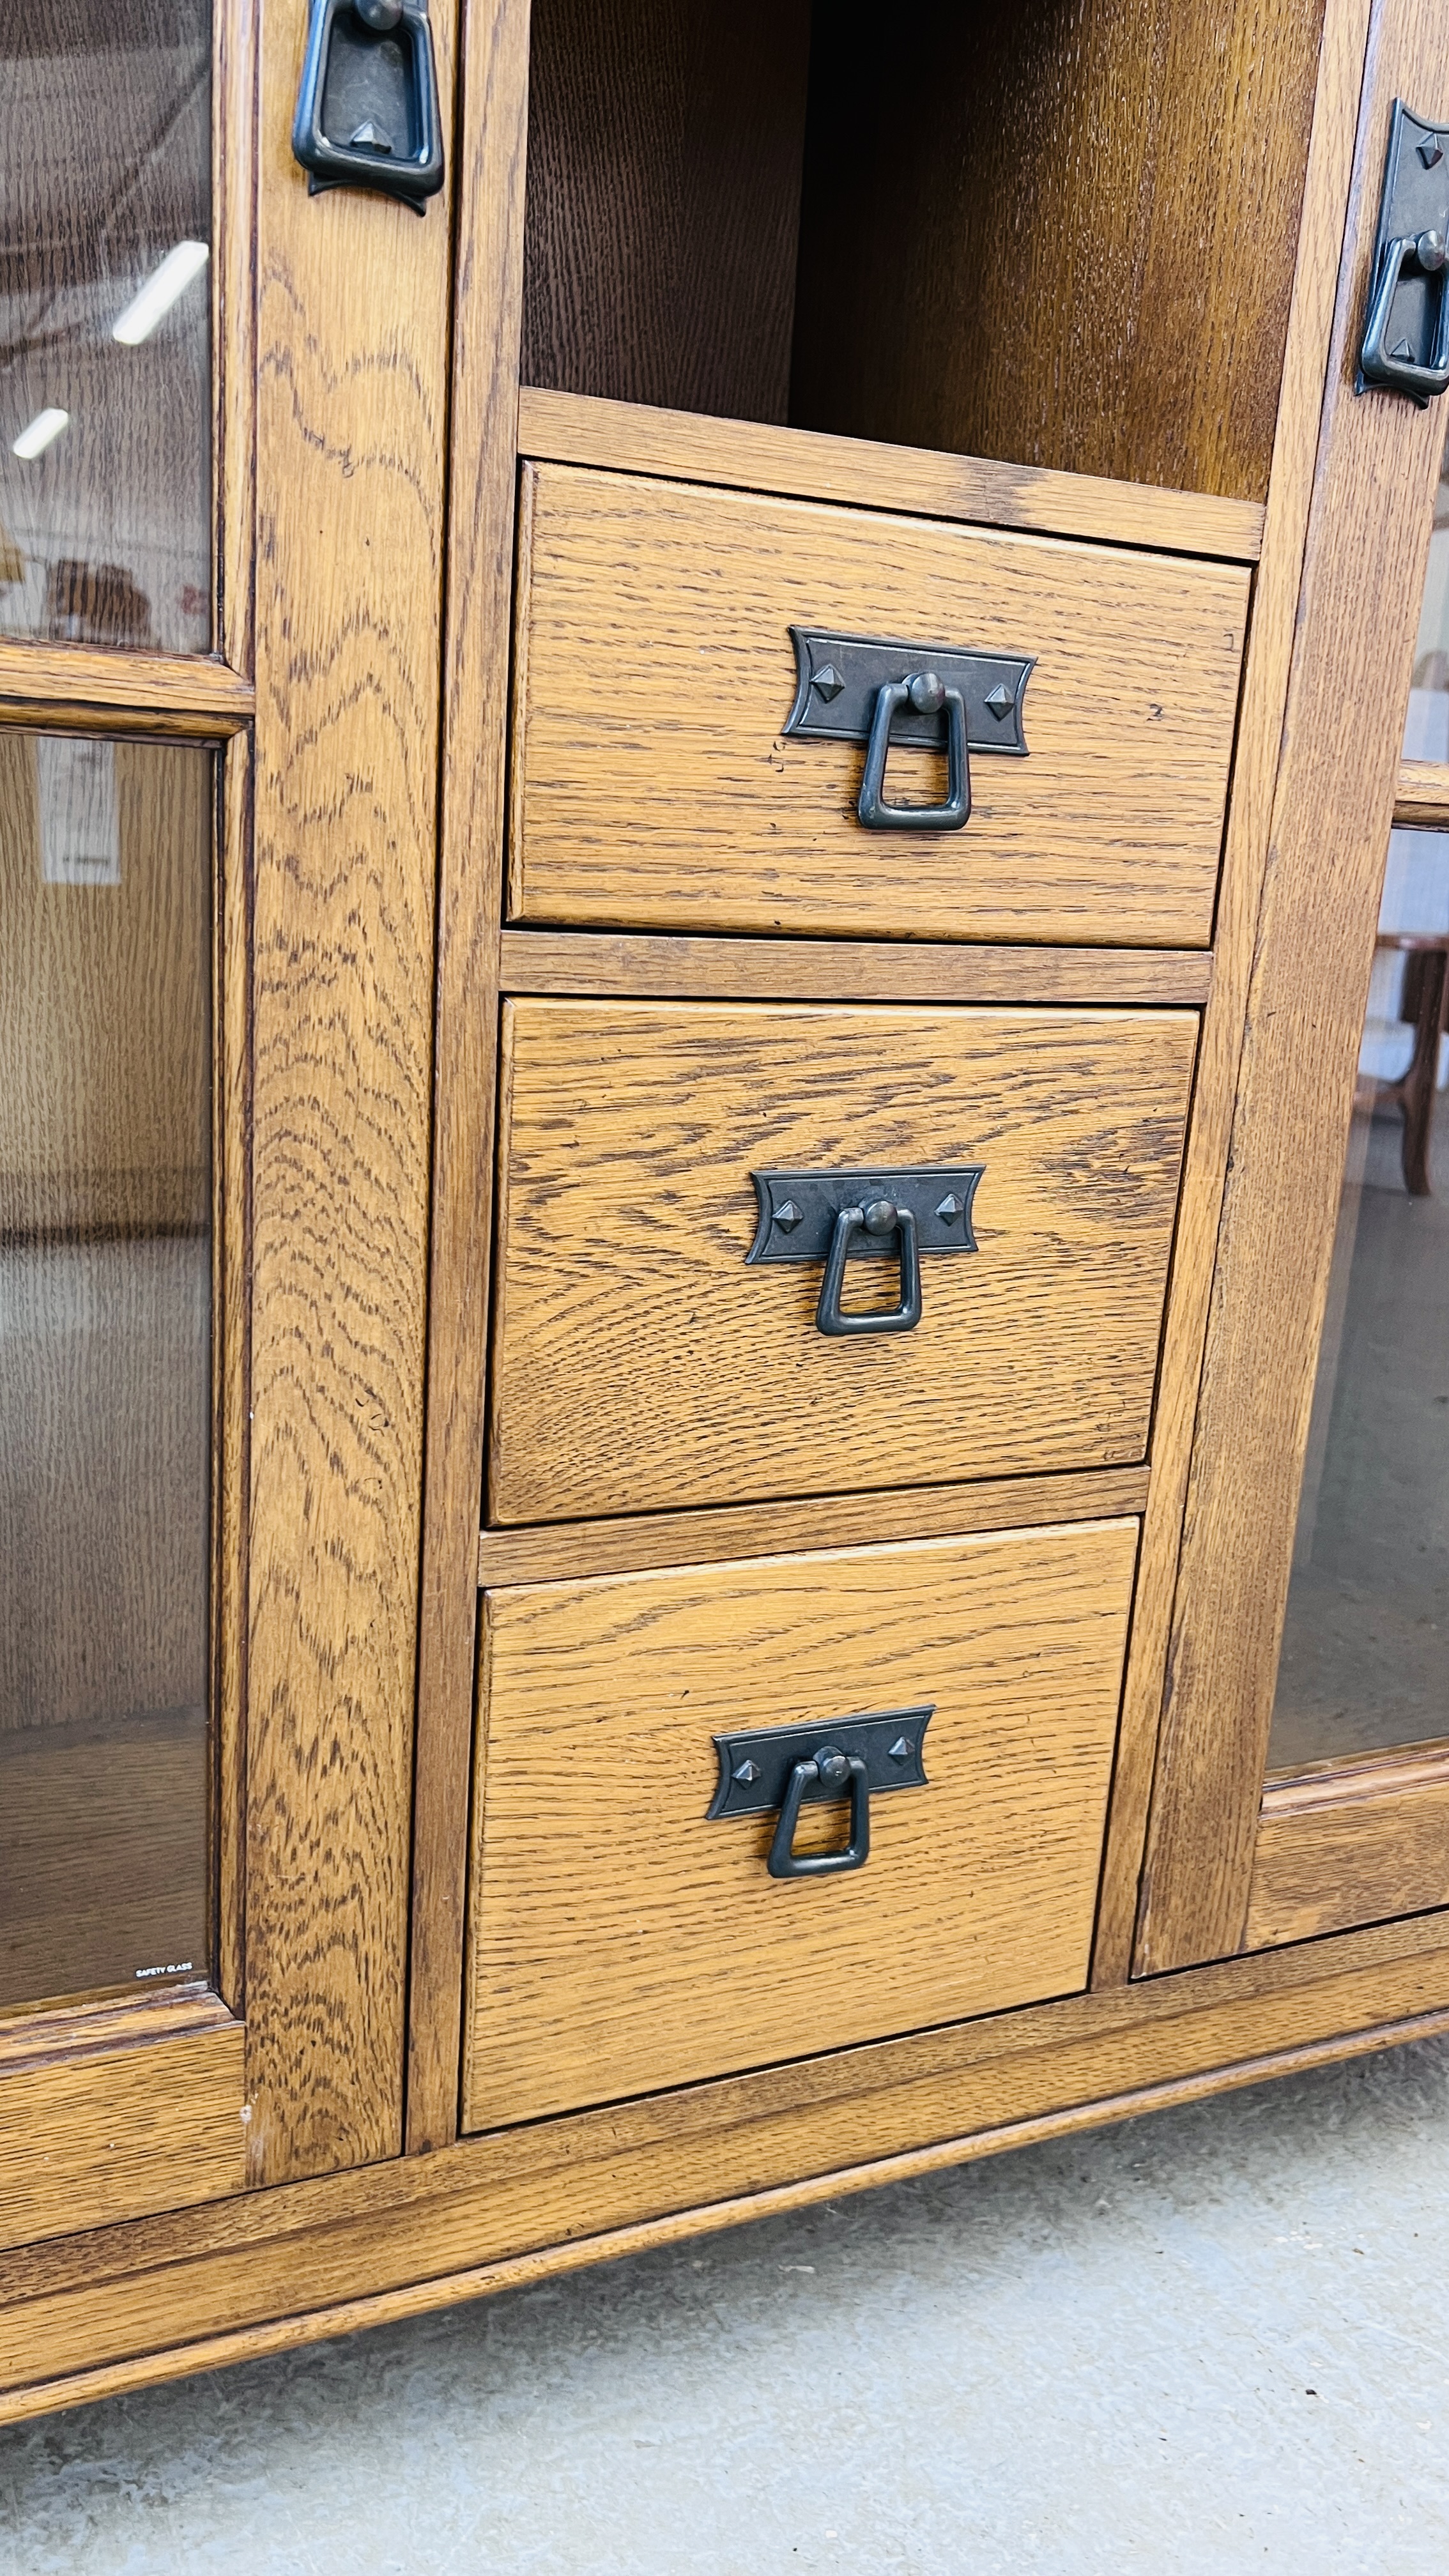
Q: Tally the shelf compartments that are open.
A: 1